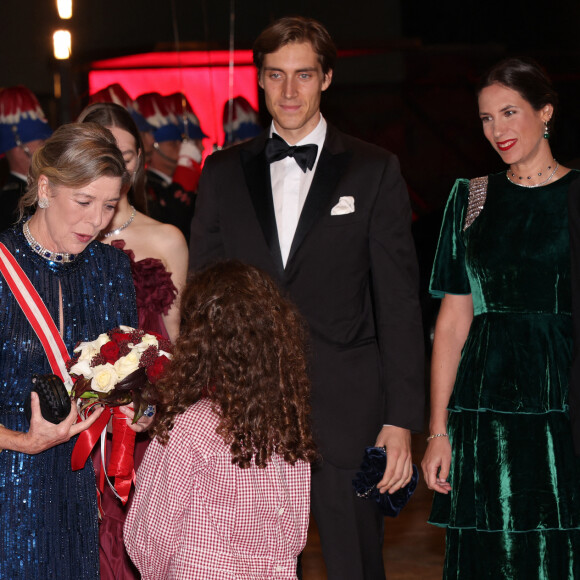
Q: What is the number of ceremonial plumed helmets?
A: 5